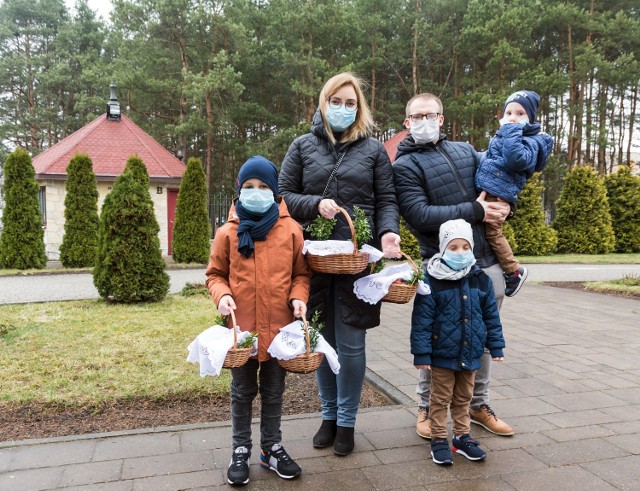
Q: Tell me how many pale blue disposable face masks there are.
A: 3